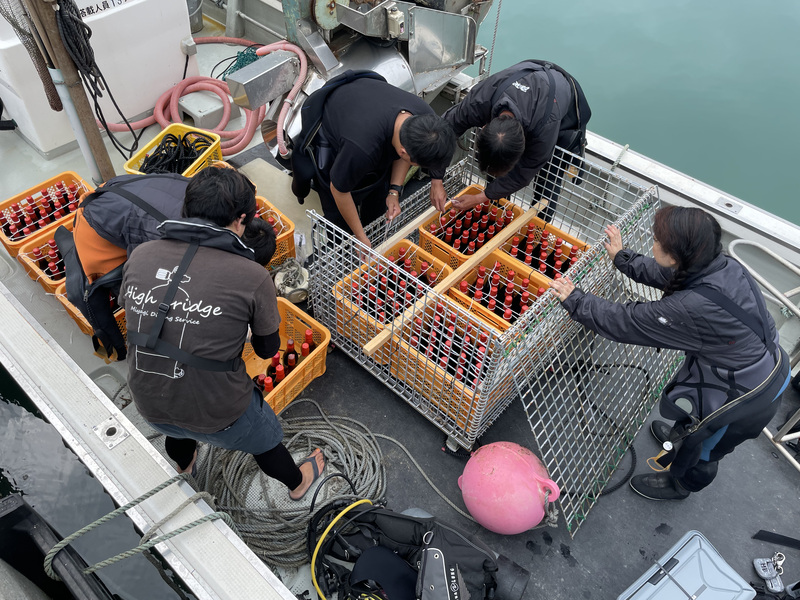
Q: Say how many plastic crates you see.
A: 12